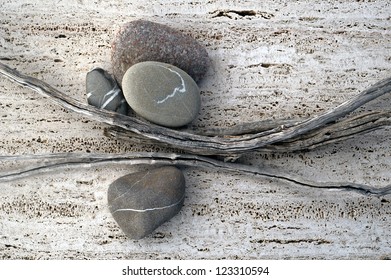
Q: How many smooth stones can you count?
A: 4